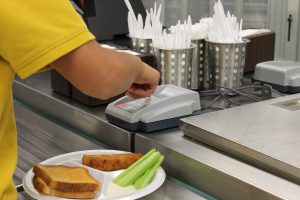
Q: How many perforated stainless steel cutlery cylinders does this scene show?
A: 4